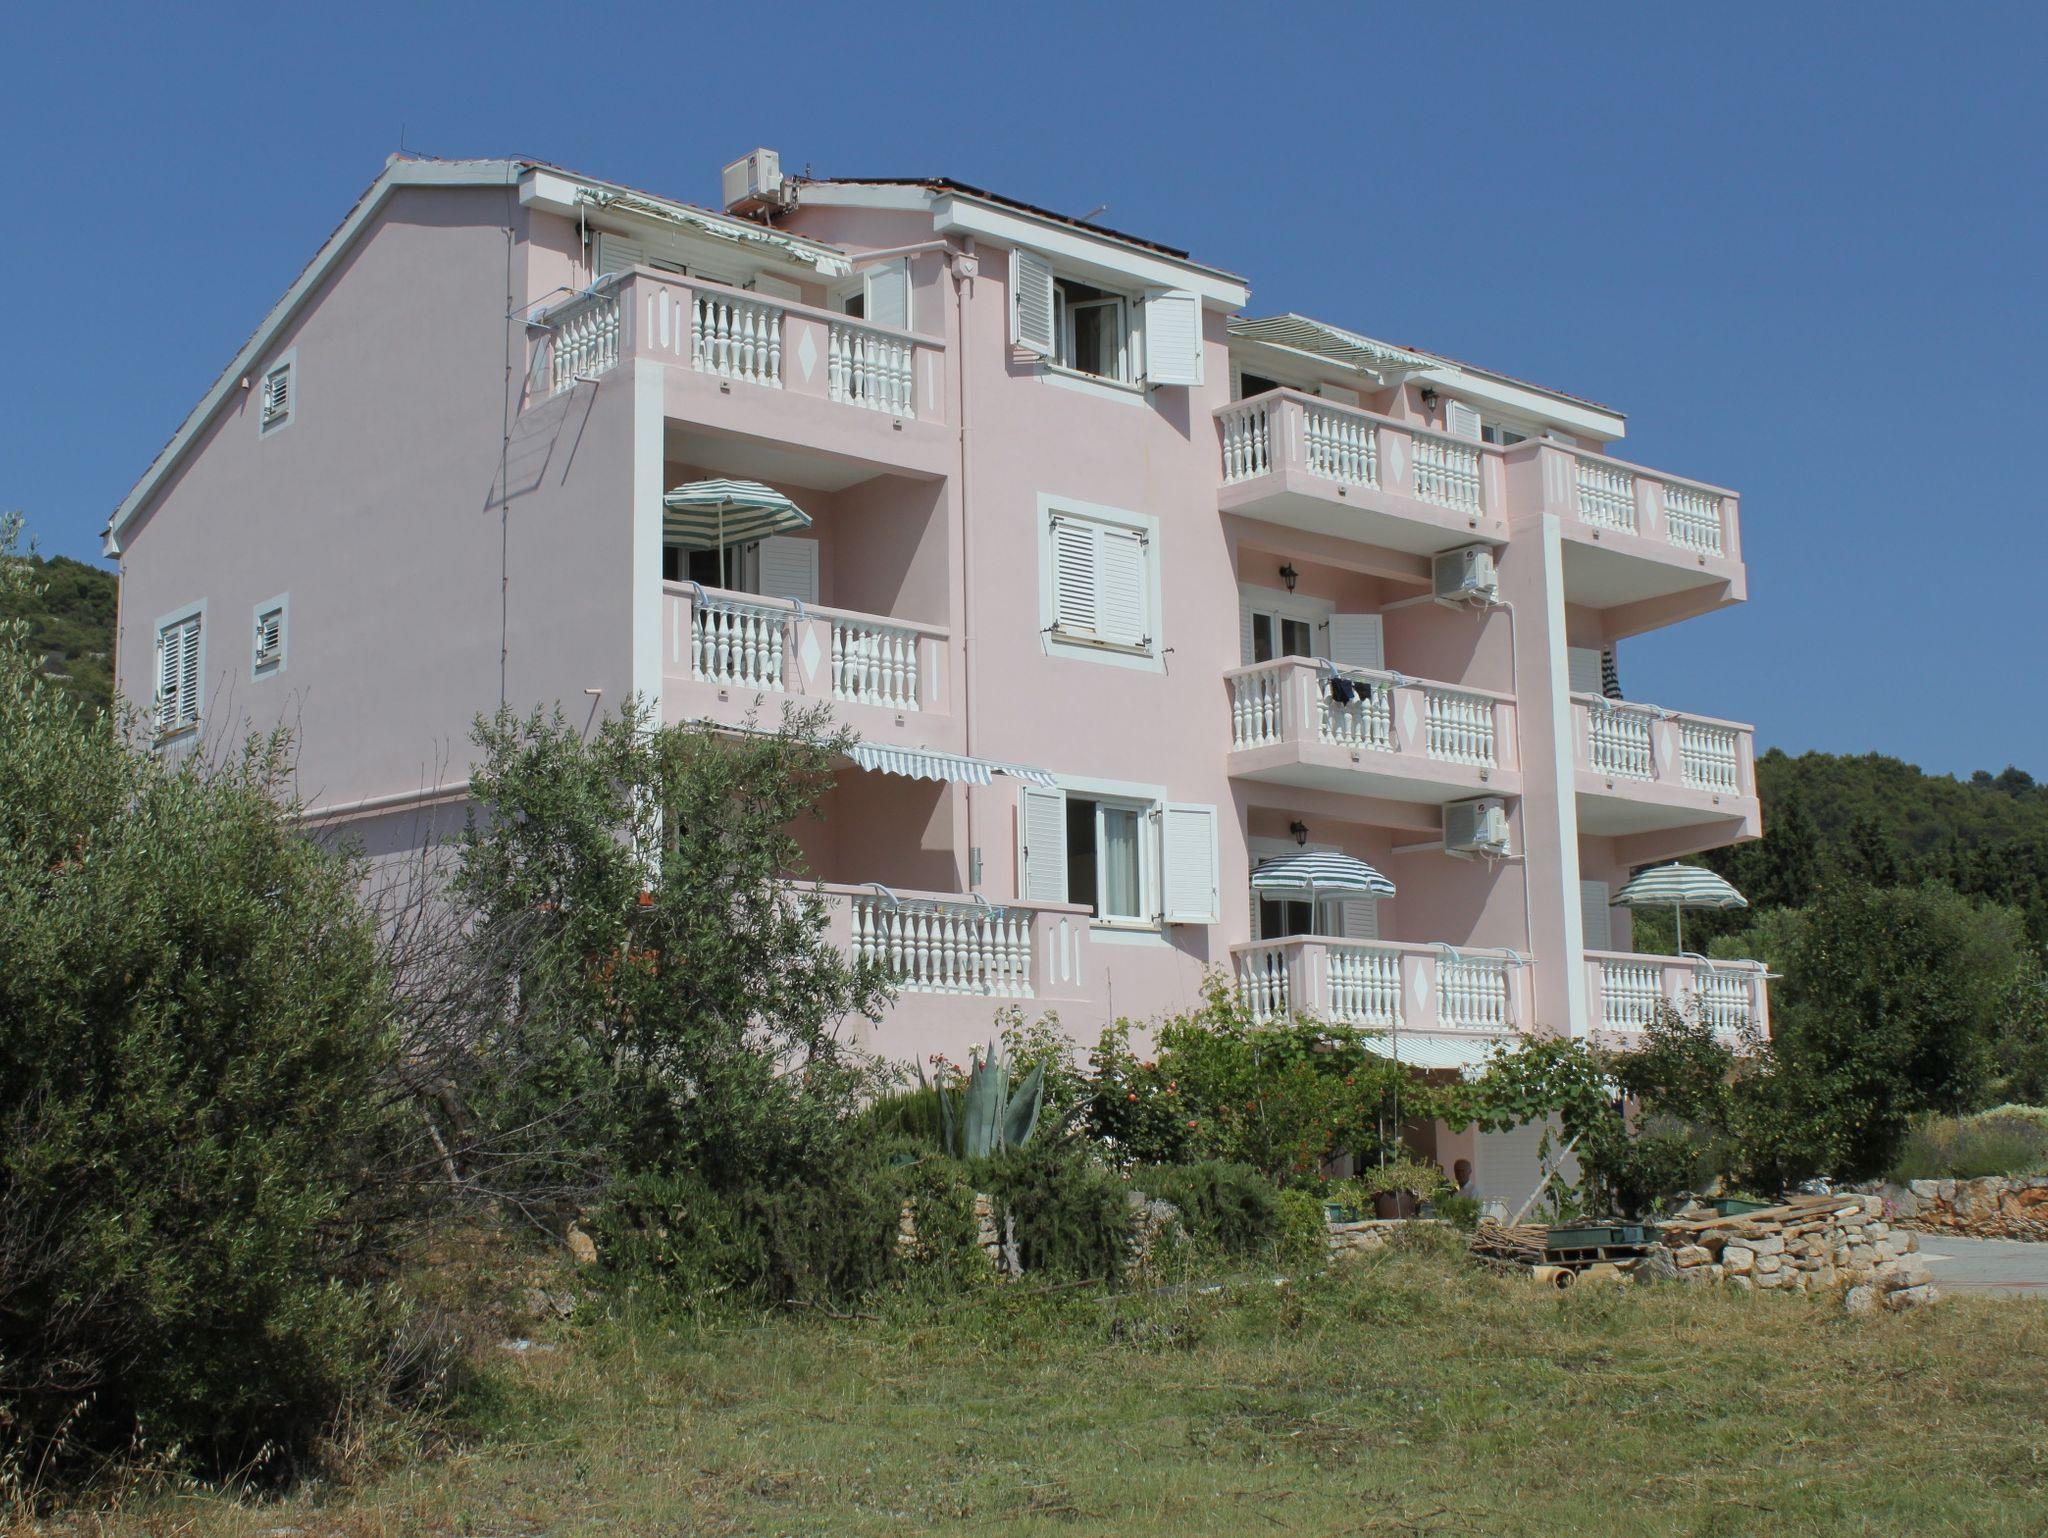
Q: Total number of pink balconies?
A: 9